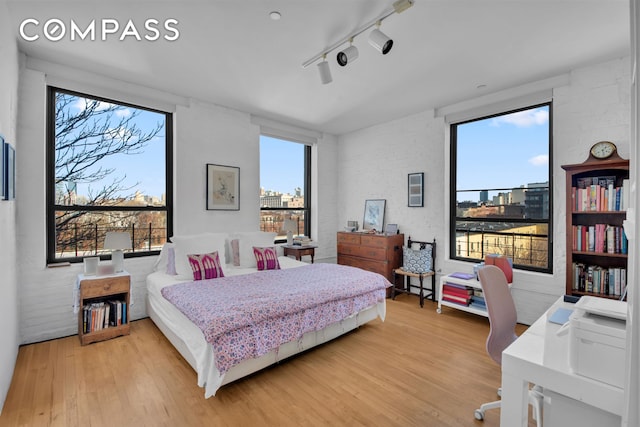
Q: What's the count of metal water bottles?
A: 0